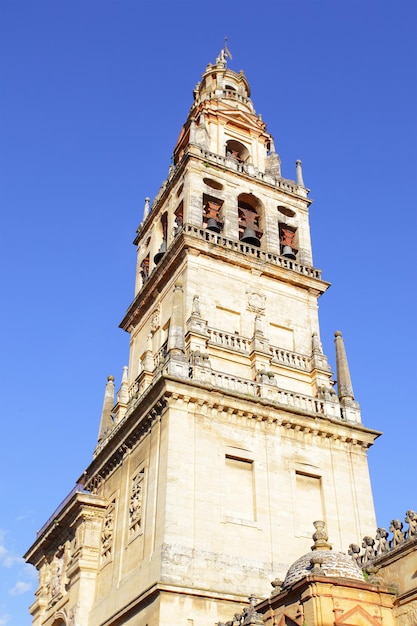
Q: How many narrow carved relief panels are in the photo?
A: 2